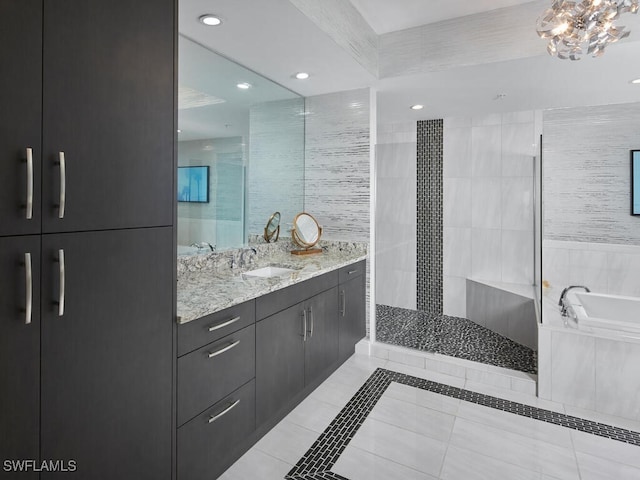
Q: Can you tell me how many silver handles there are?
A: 11